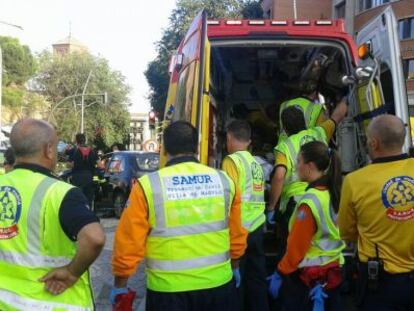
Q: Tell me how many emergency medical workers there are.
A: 7